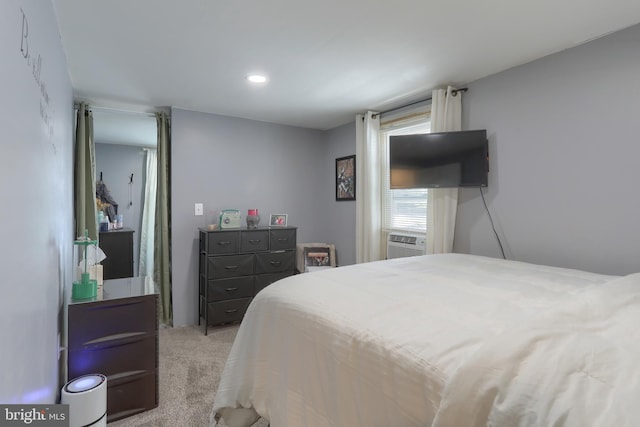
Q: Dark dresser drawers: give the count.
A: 11